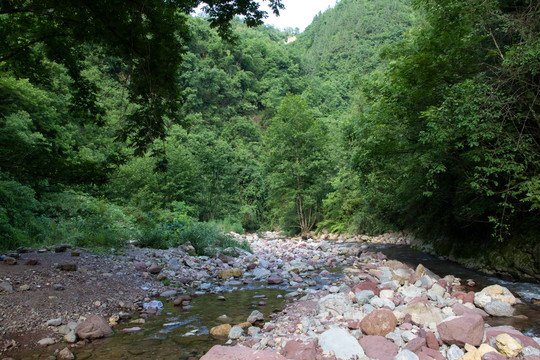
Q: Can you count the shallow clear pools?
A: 1